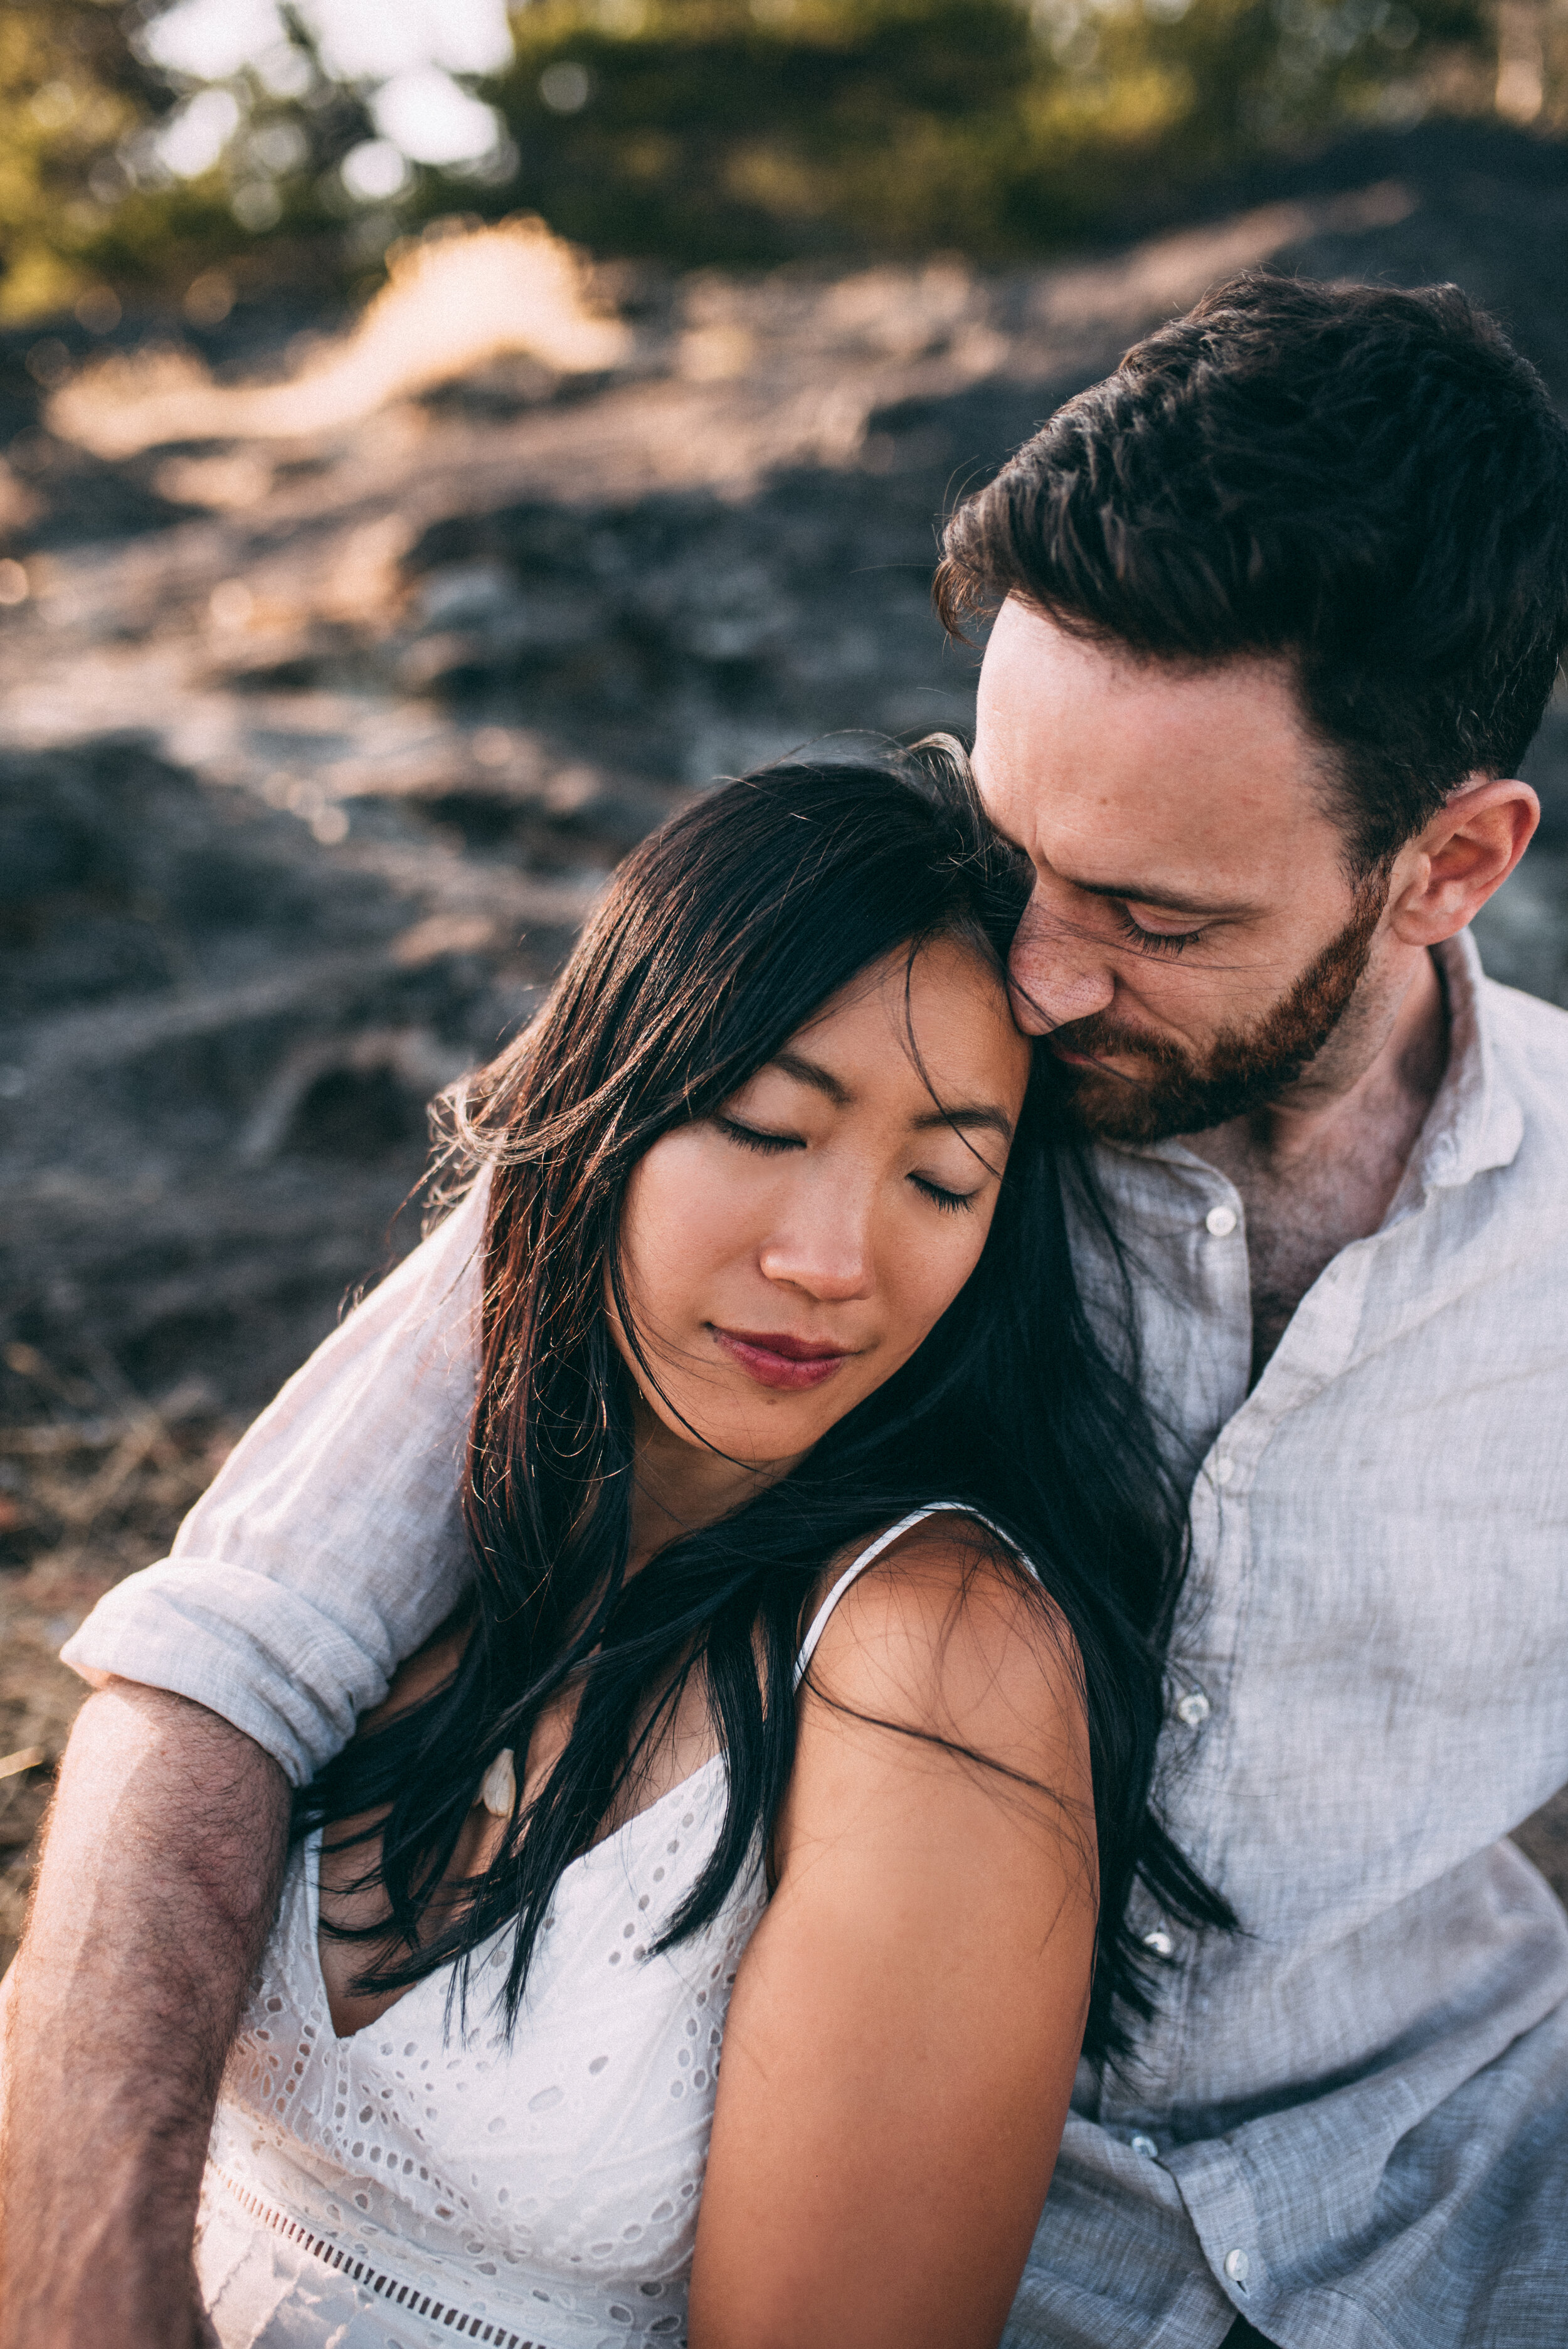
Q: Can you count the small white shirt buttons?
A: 6